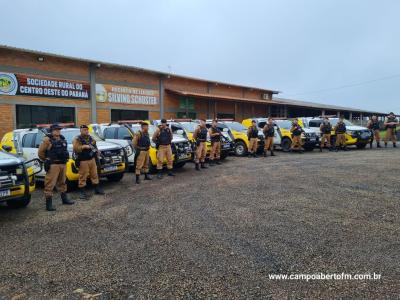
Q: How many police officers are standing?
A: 13